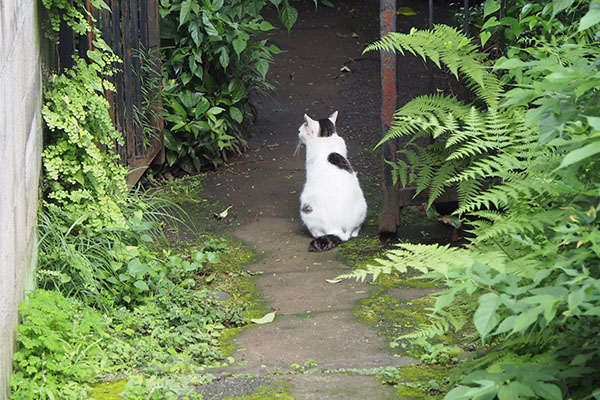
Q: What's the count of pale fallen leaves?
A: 2